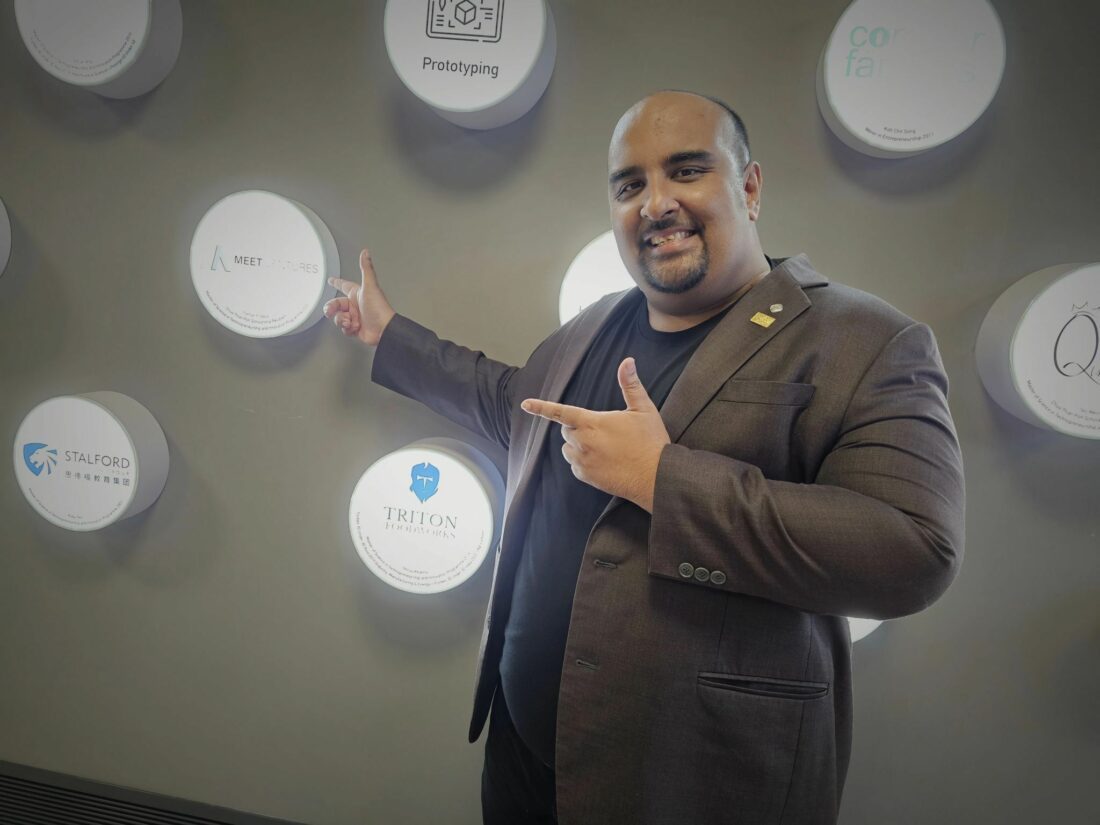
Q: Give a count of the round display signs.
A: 10